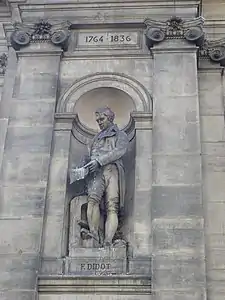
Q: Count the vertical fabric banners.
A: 0